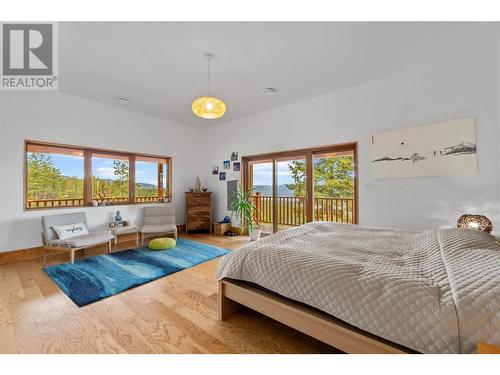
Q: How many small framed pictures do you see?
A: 5